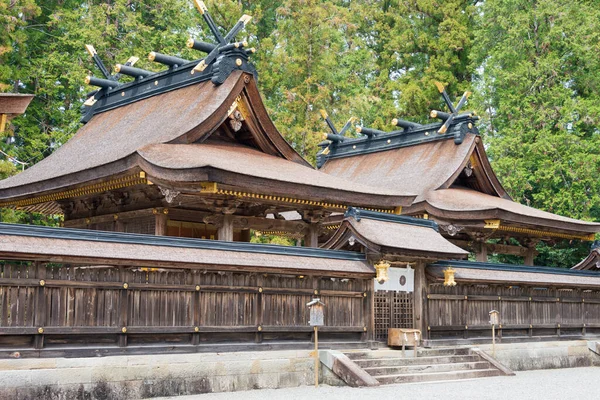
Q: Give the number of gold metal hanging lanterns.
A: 2